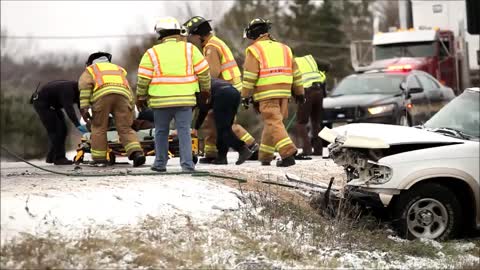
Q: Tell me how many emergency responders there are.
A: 7